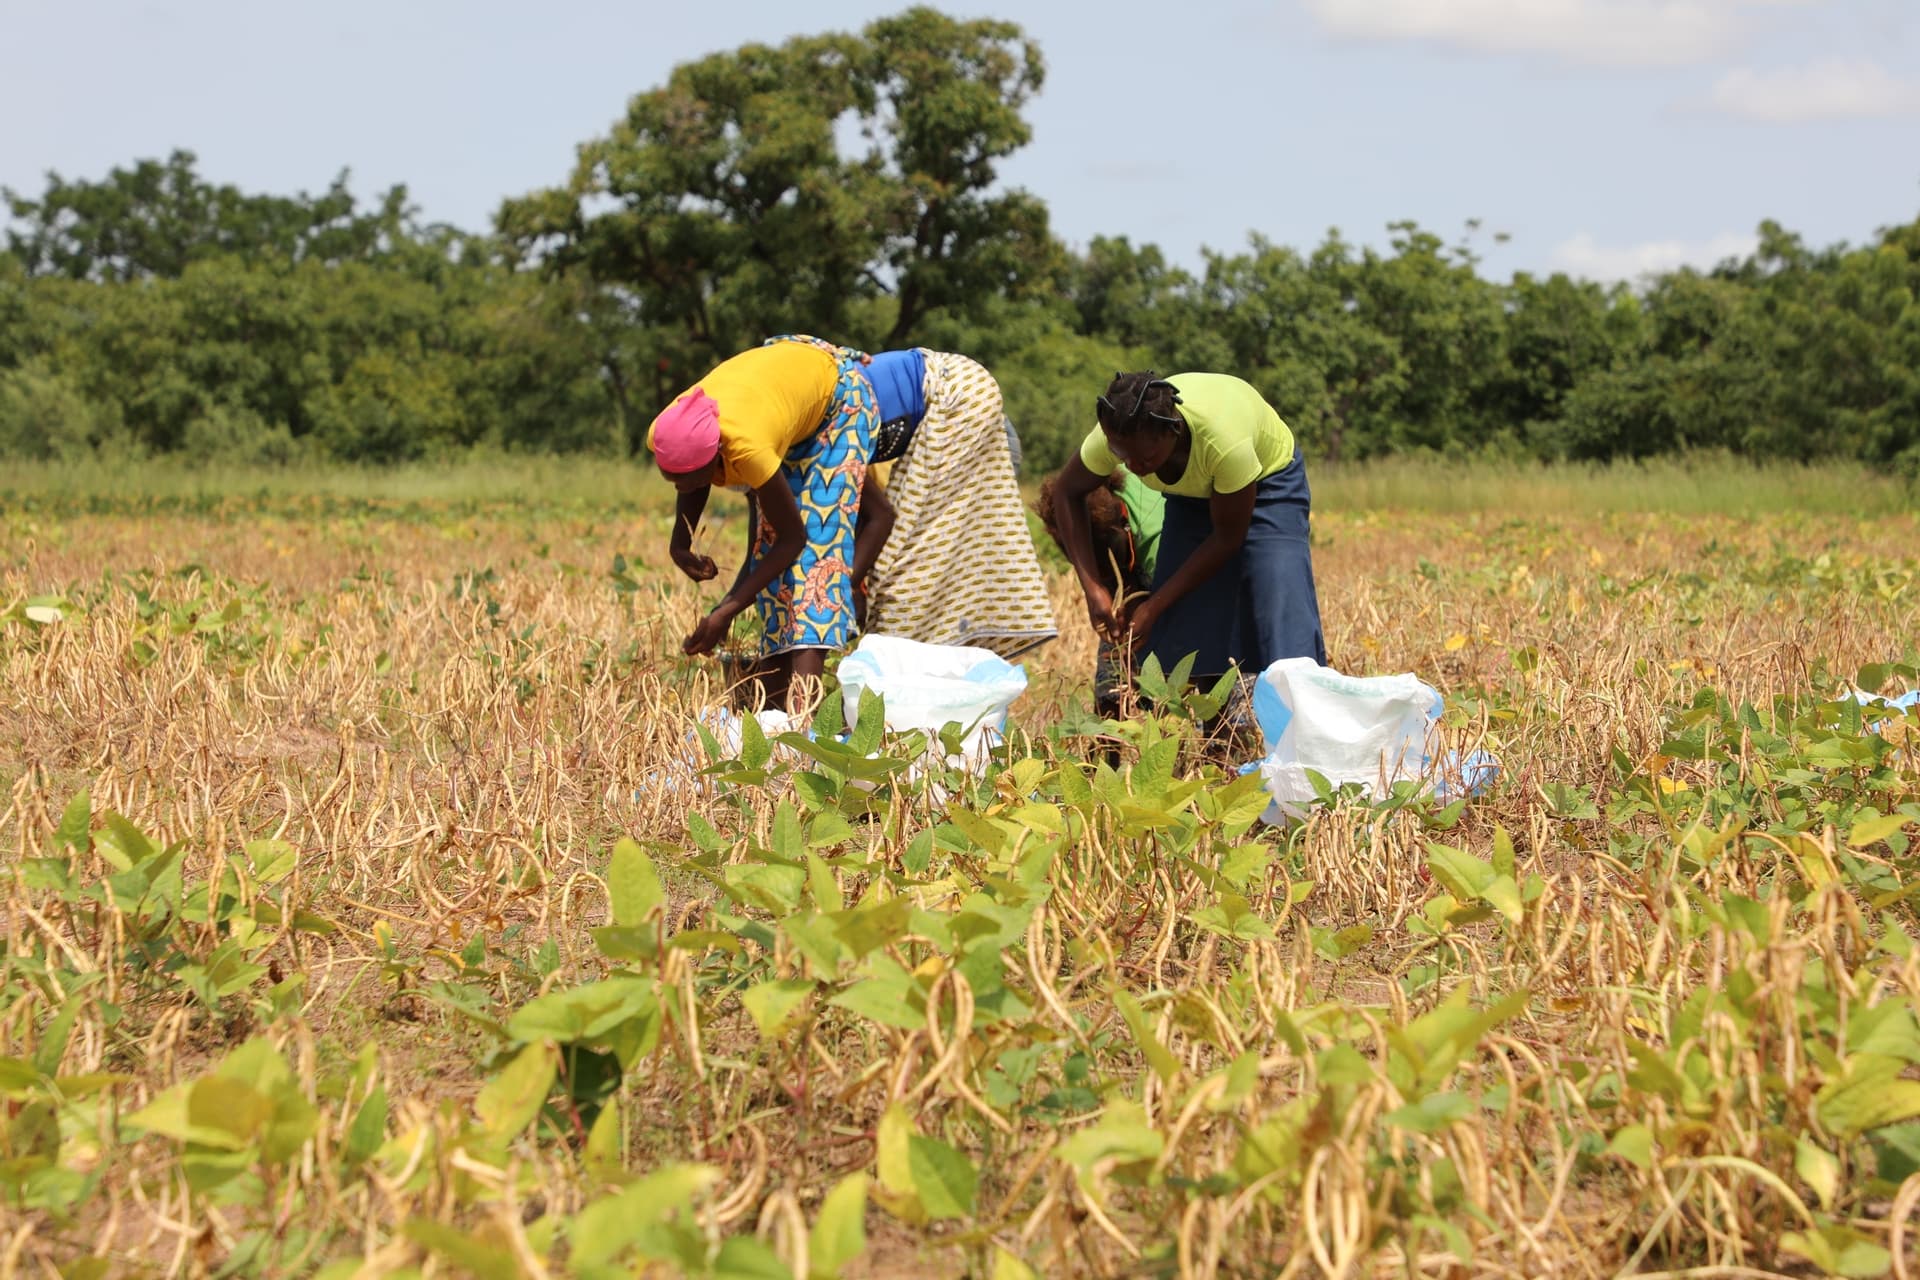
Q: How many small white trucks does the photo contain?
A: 0